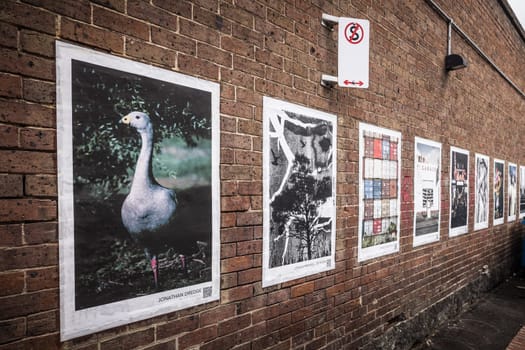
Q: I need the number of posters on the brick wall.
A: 9